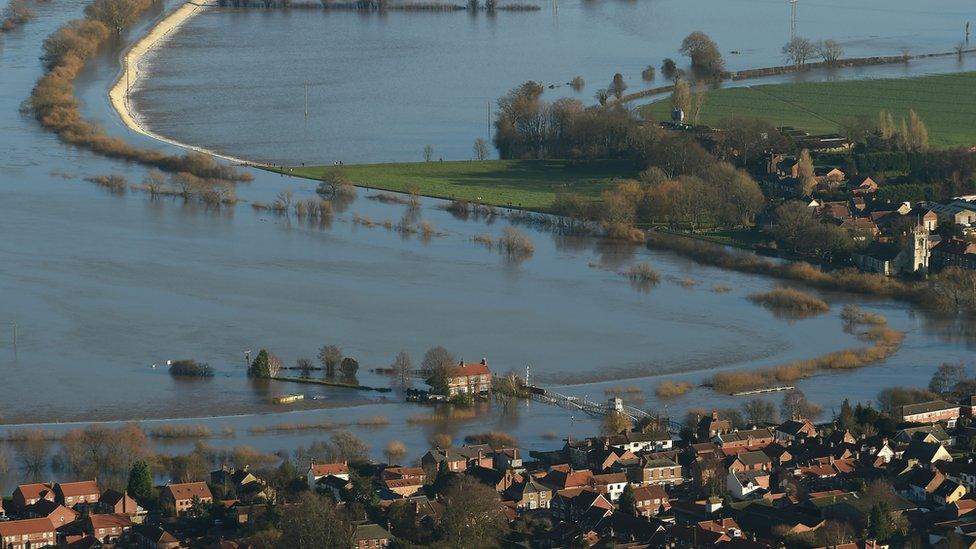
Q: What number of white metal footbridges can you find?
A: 1